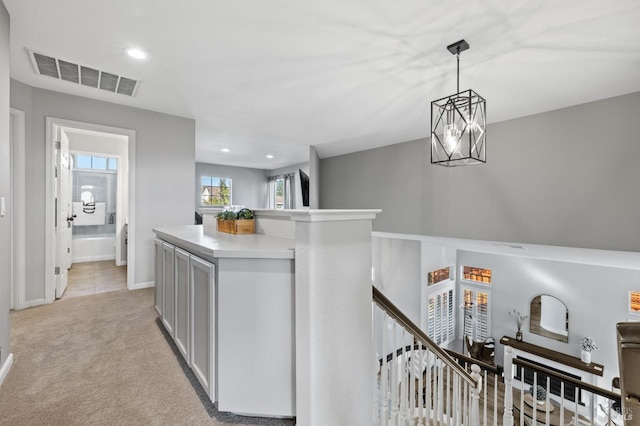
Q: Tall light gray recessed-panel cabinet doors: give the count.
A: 4